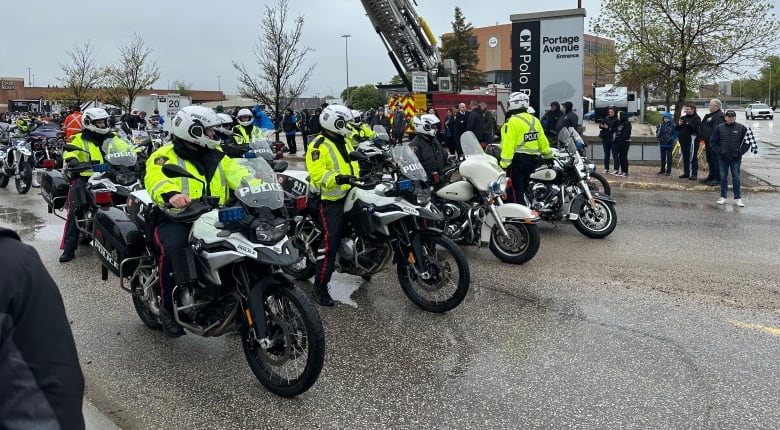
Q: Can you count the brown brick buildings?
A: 2